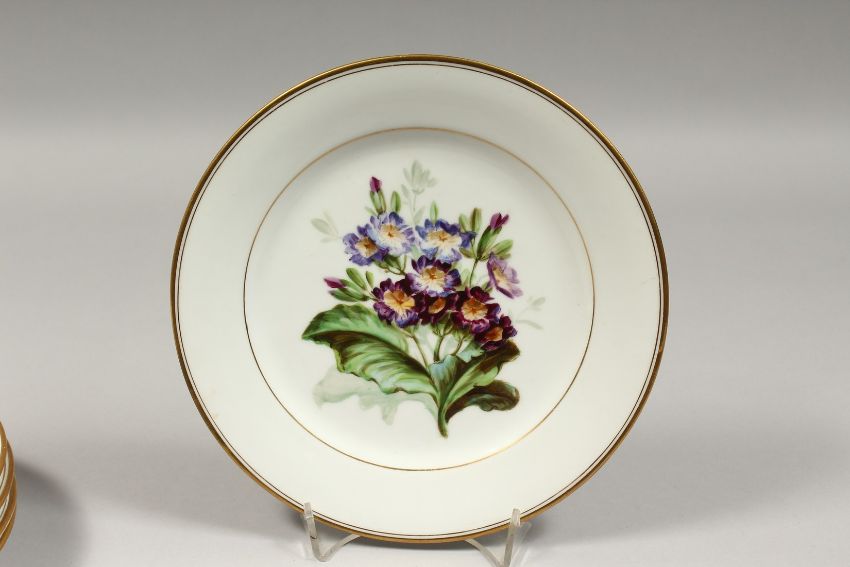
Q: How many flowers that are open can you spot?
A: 9